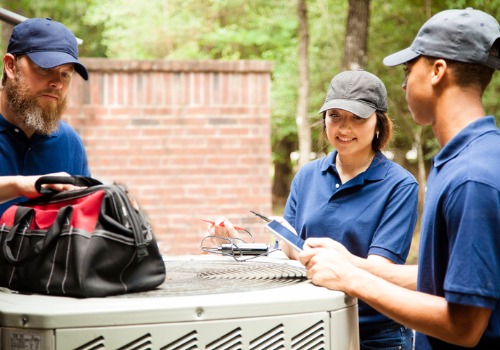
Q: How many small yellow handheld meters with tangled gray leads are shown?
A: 0